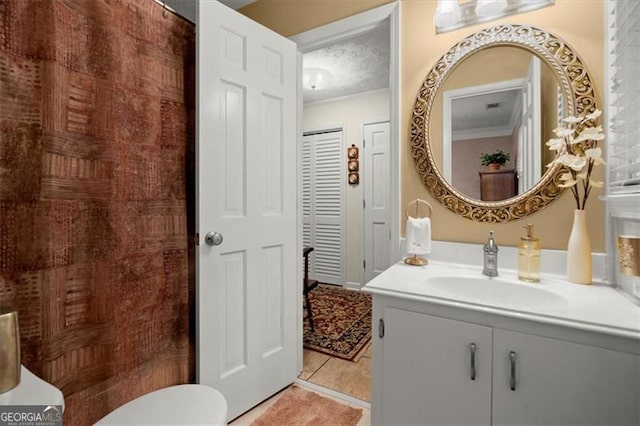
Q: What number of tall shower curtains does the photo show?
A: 1